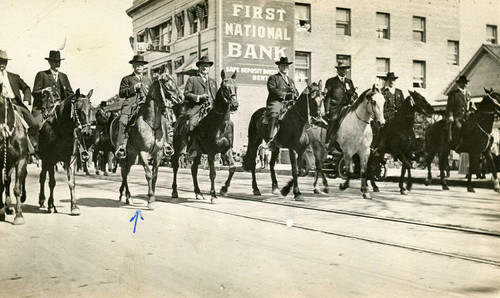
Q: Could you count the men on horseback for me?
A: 8